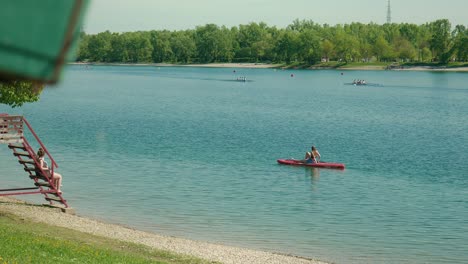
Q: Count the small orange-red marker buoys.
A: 3